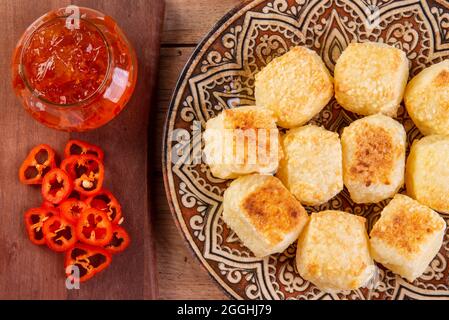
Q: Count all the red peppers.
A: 11